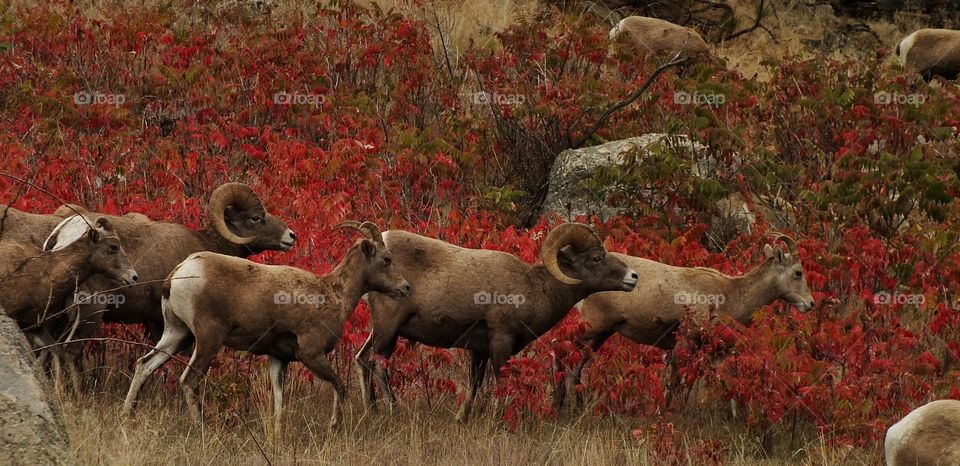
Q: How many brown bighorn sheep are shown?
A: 9